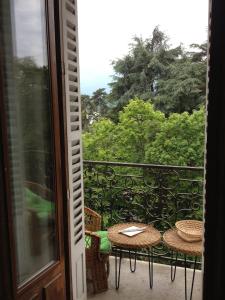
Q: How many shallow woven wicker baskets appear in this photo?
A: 1